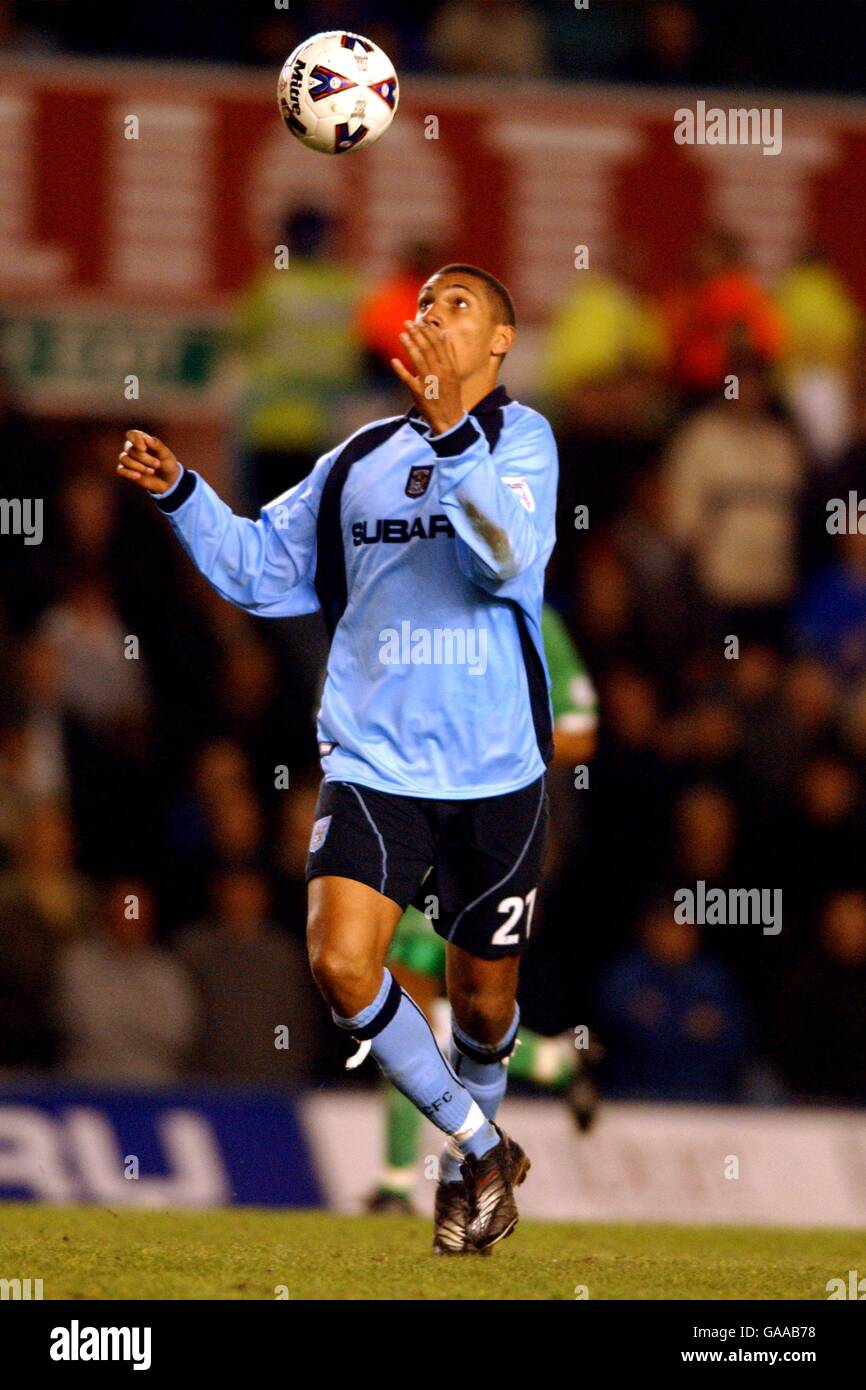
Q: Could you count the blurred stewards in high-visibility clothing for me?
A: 5